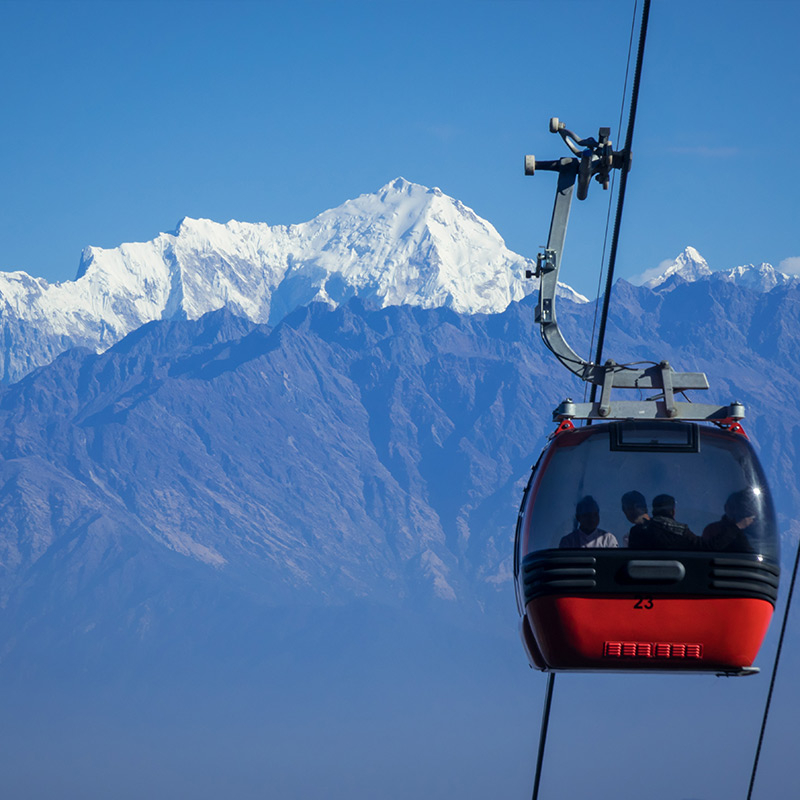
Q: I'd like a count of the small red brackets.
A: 2